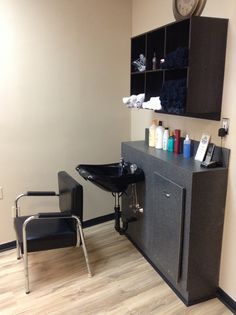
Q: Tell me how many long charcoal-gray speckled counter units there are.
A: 1